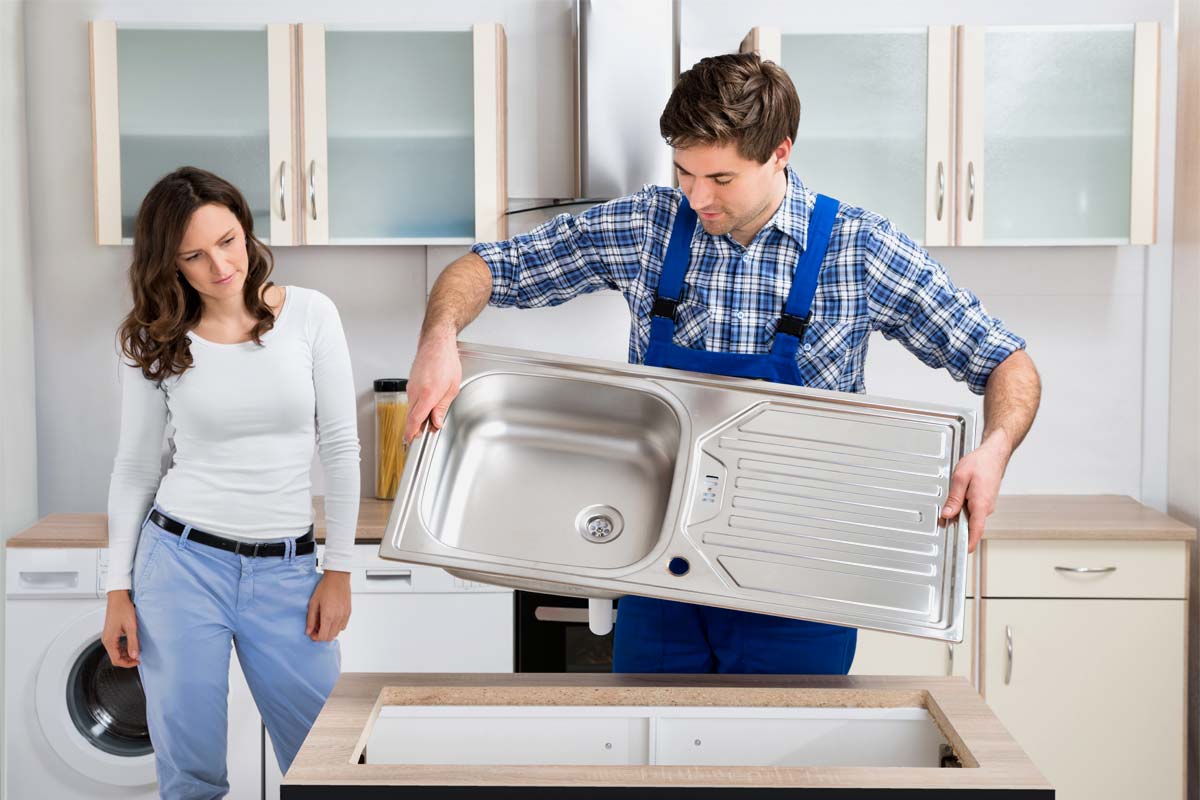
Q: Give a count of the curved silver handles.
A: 7